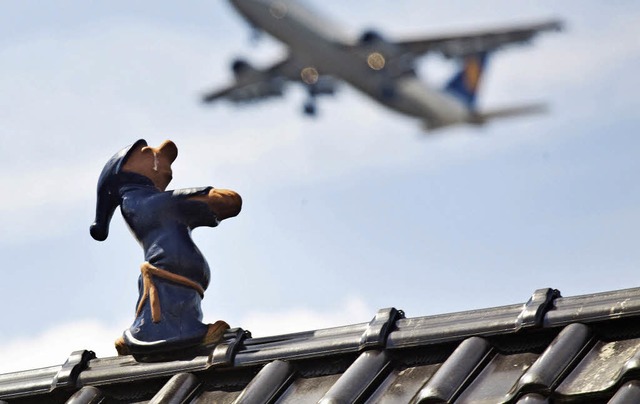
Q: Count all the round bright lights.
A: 2